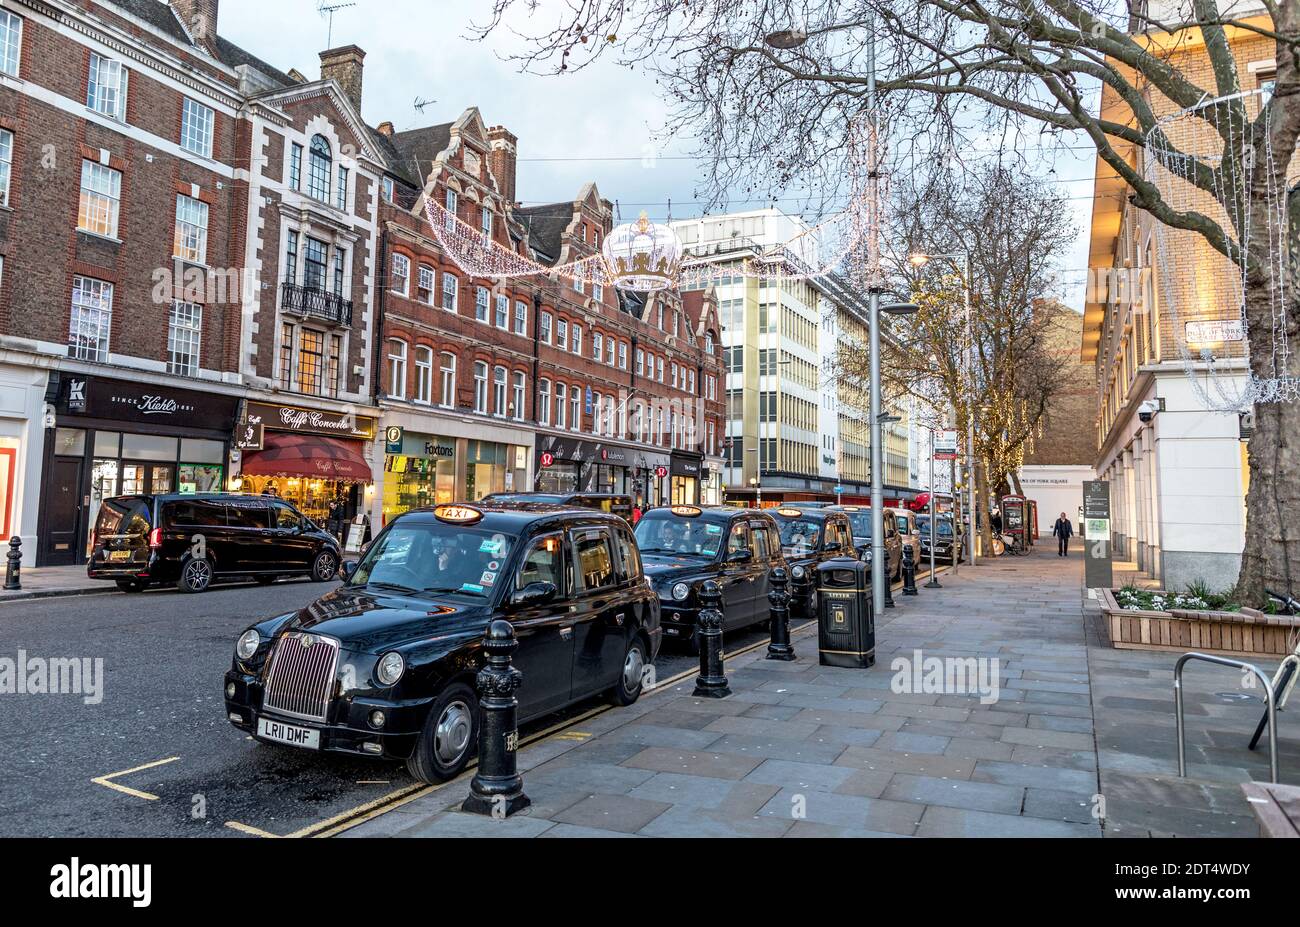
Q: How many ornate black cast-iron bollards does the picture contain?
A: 6